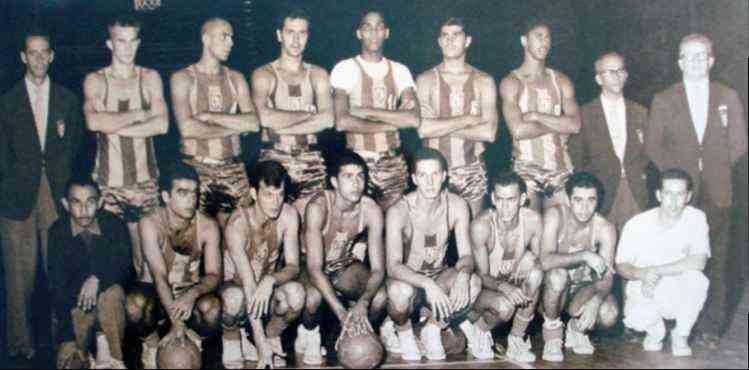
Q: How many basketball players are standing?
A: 6